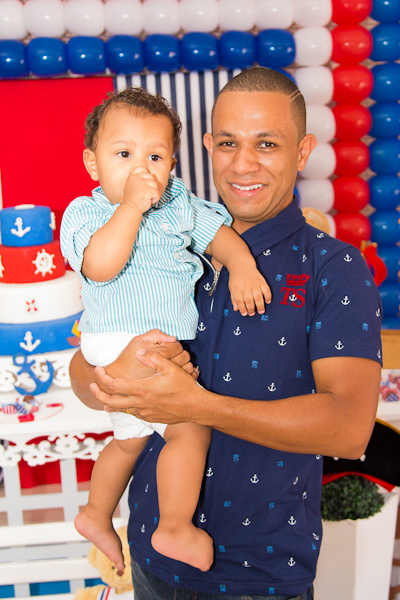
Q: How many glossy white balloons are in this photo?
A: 15